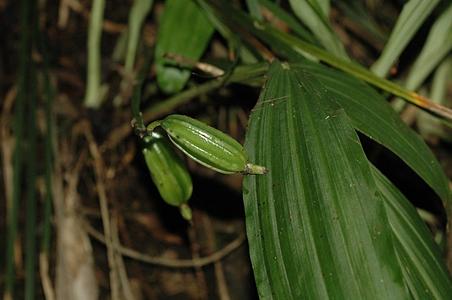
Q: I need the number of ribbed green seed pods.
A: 2